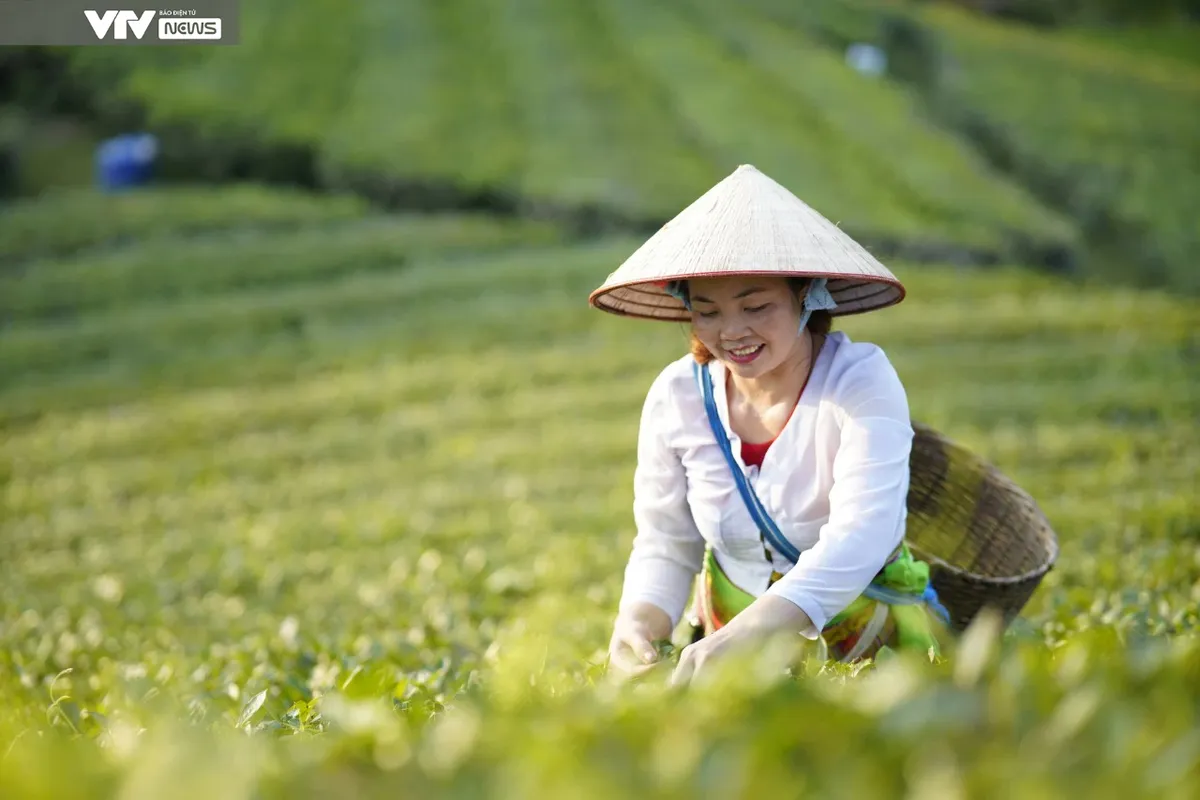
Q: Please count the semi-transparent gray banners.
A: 1